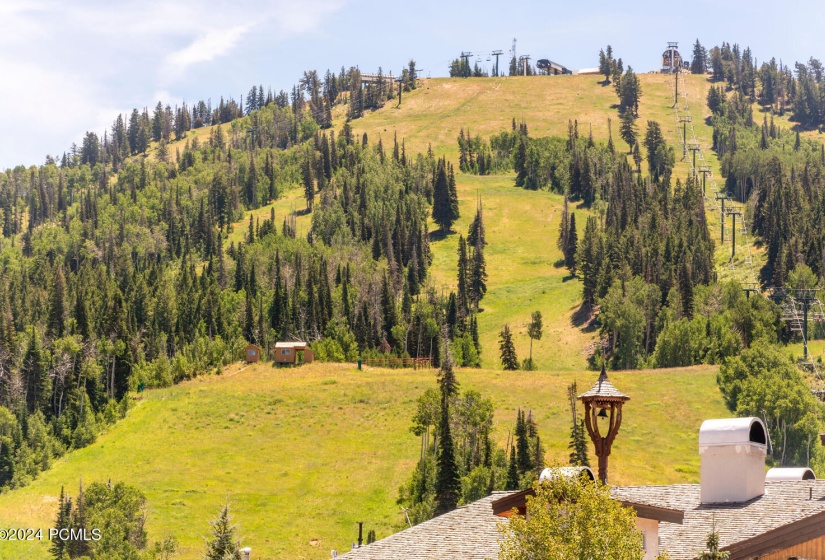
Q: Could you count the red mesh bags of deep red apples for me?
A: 0